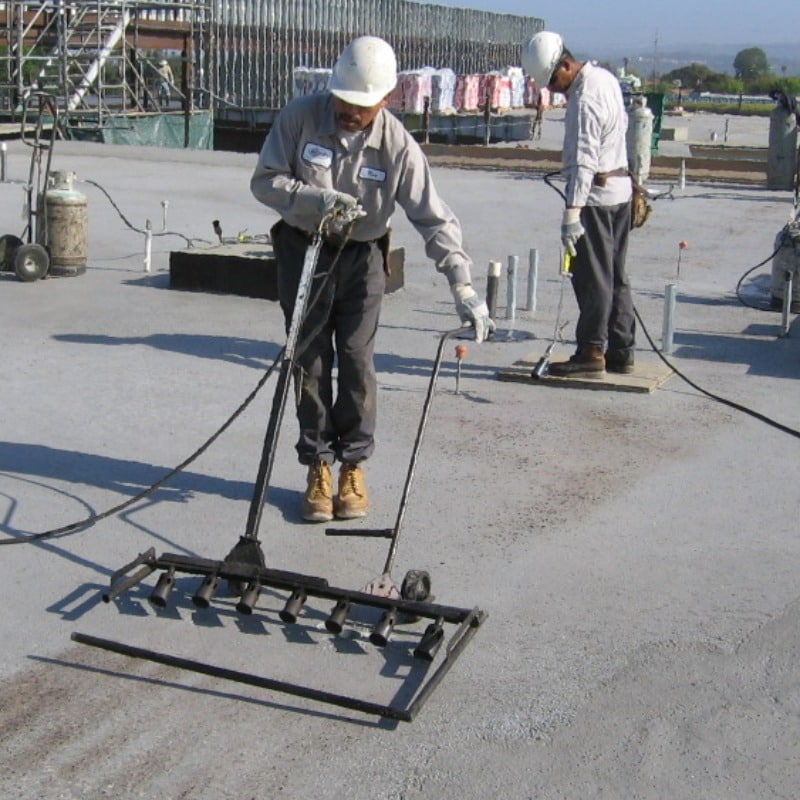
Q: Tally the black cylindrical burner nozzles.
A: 7